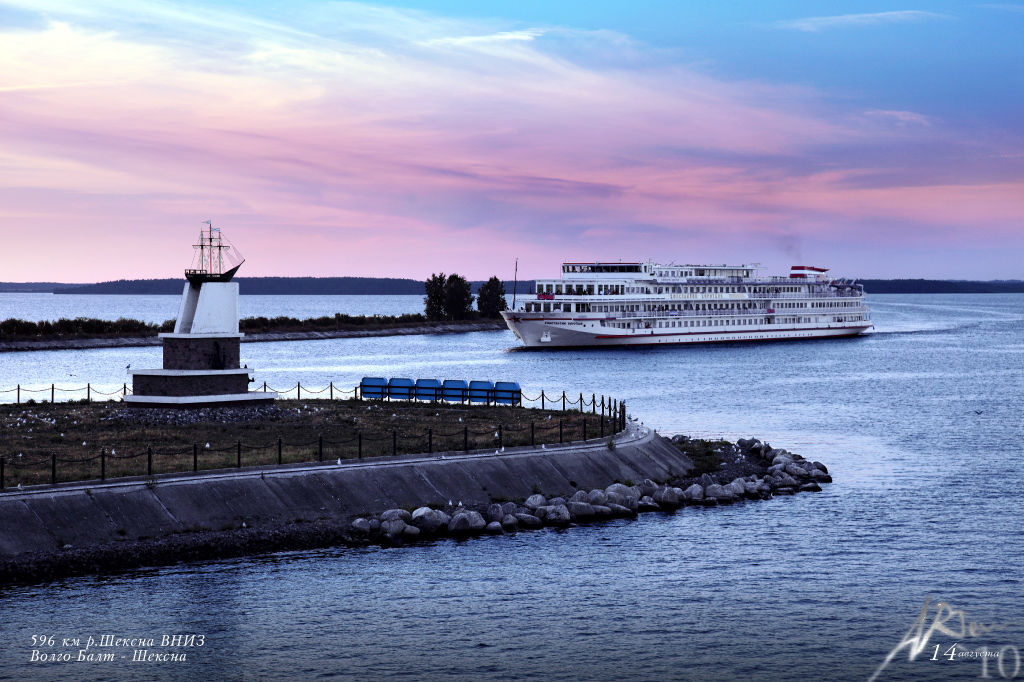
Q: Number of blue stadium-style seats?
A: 6